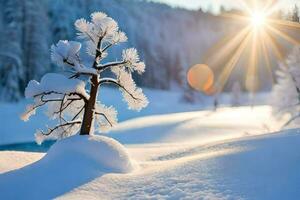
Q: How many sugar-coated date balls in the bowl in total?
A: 0